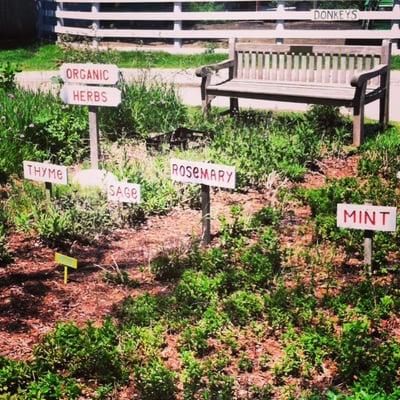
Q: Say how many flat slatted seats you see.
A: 1